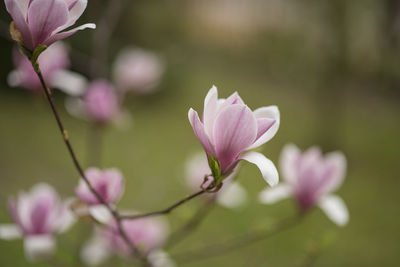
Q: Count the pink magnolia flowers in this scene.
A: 10